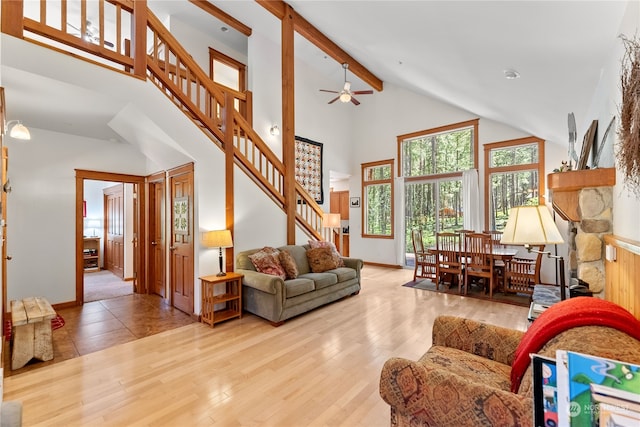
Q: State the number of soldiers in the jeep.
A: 0